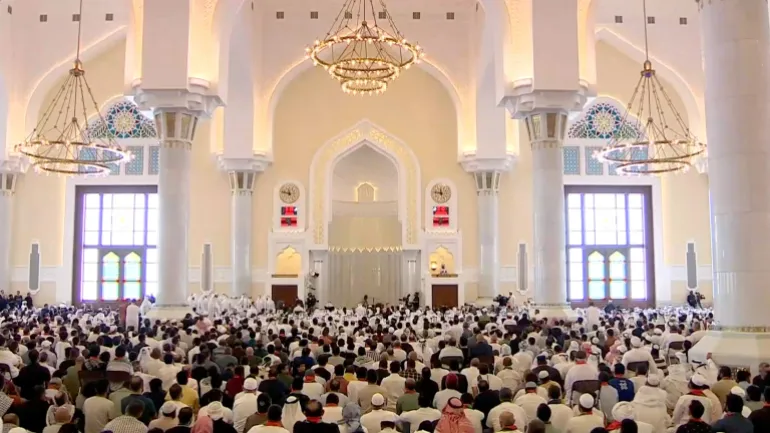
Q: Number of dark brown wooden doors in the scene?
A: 2